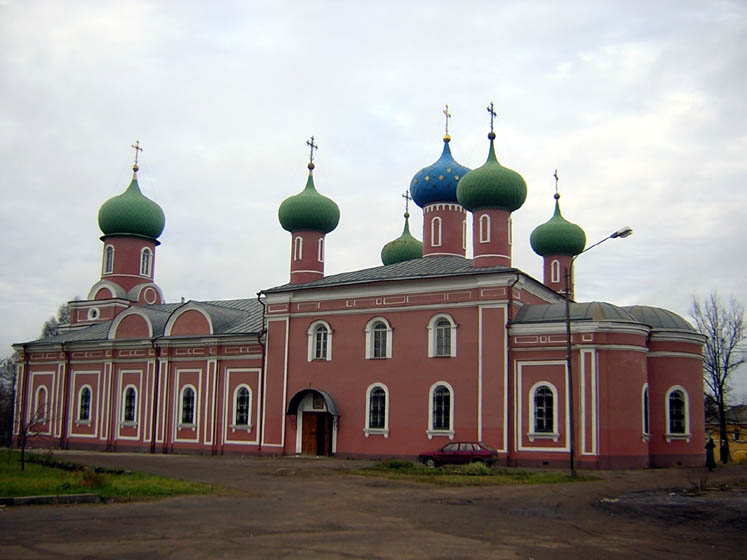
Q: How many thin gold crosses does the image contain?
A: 6